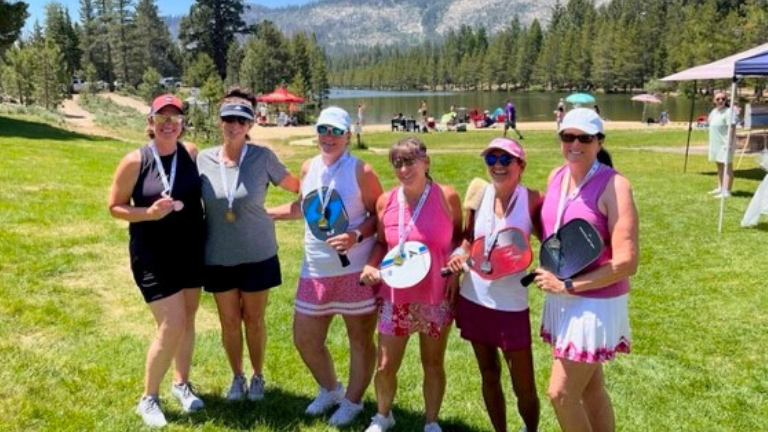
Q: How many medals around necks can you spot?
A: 6